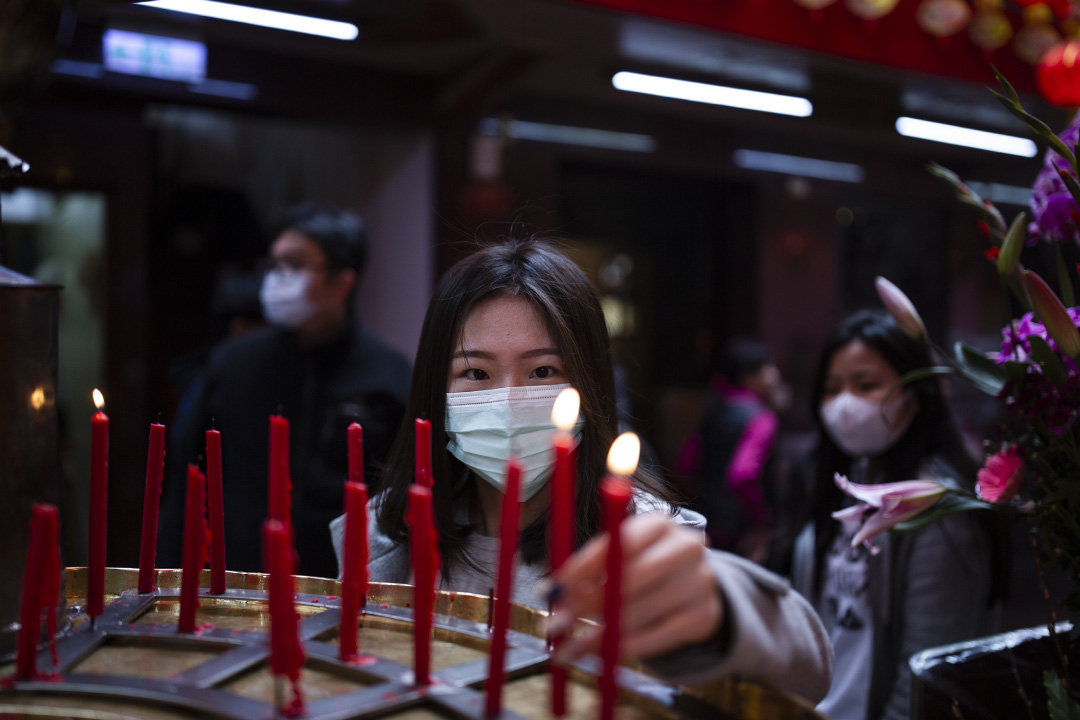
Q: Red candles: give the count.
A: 14